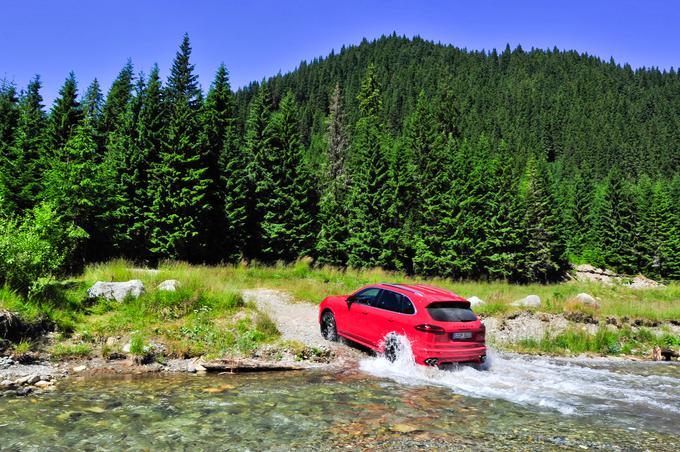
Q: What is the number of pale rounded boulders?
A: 5